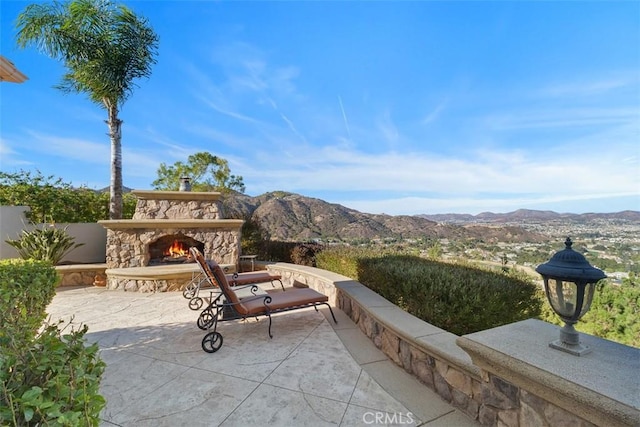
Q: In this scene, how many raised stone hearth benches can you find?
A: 1